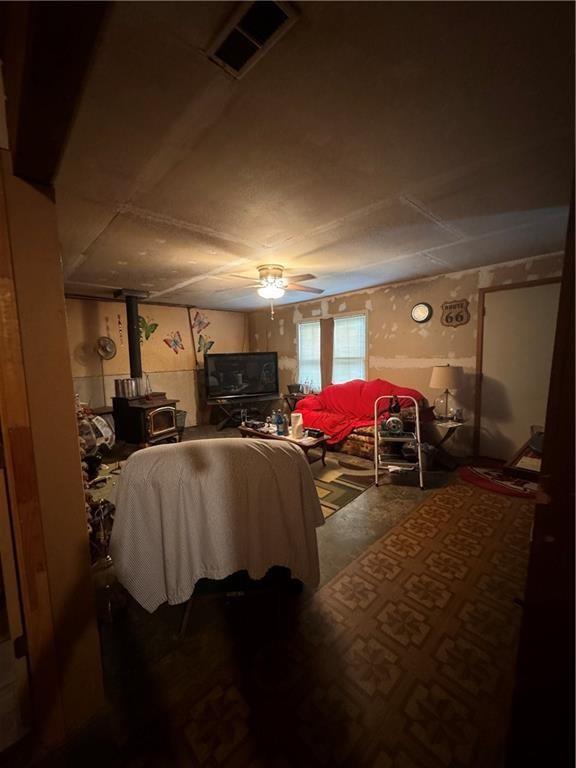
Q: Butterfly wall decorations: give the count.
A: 4